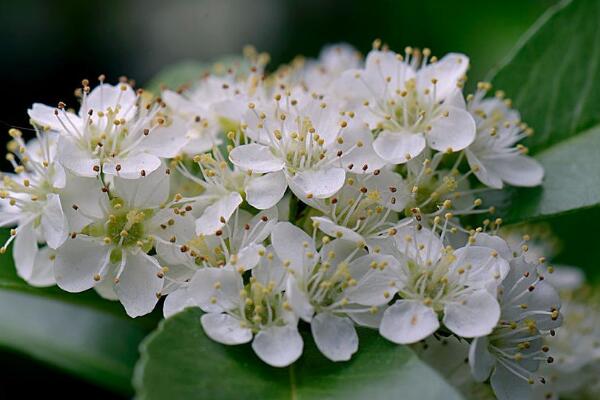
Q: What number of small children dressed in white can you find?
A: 0